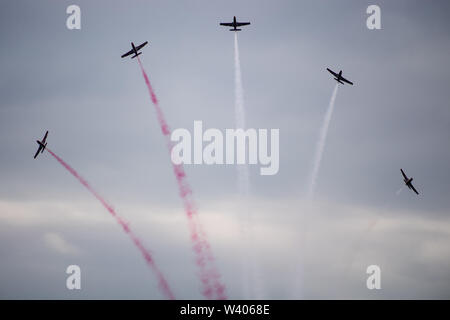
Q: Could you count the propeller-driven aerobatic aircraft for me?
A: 5